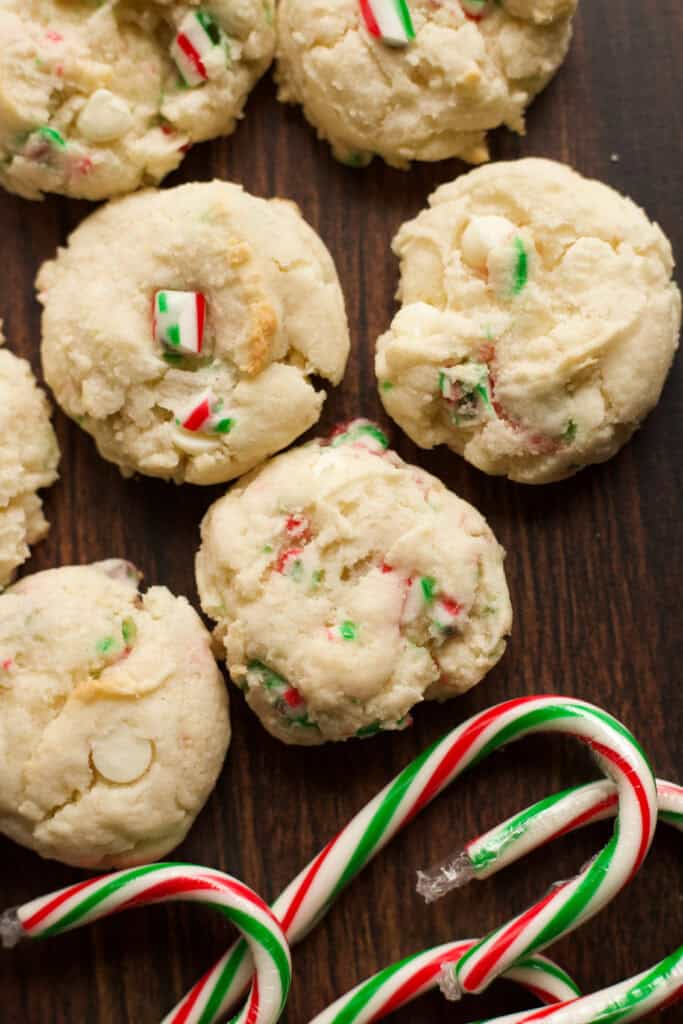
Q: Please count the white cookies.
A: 7